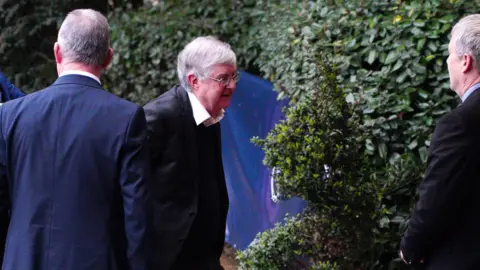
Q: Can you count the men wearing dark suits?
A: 3